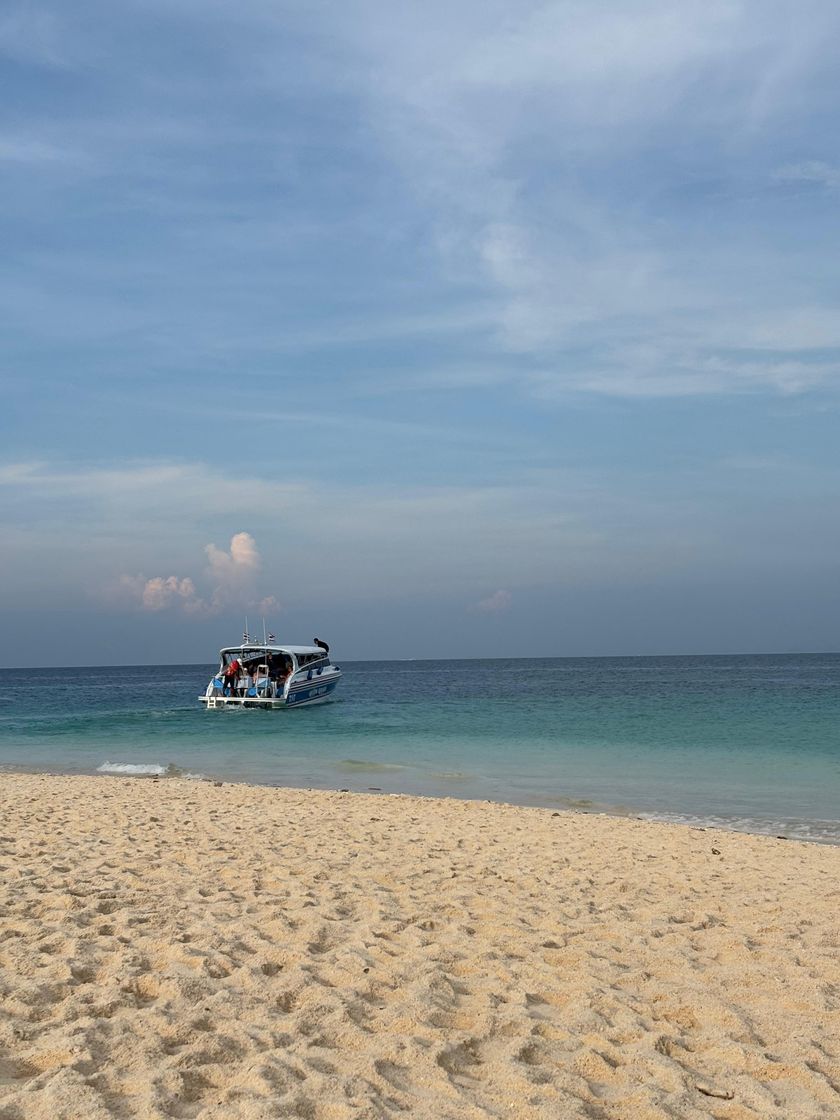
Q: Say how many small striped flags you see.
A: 2